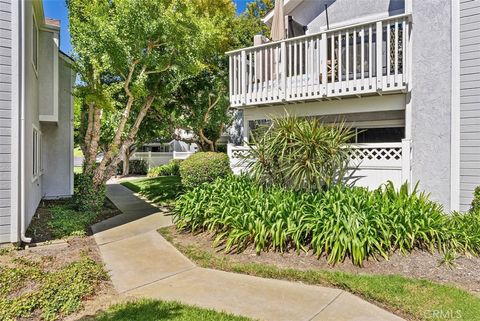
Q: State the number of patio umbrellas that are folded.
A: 1